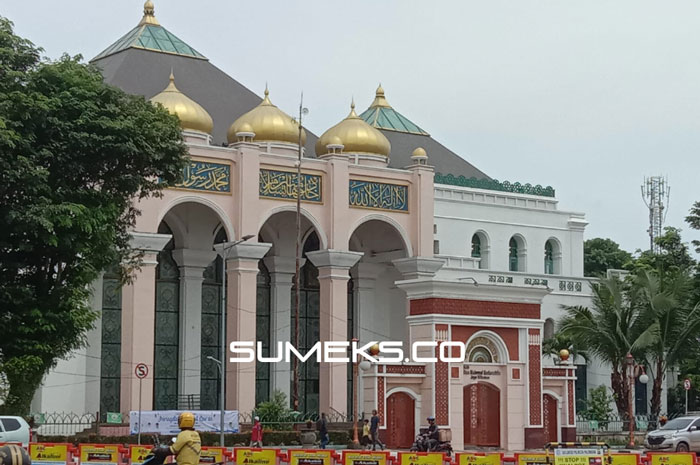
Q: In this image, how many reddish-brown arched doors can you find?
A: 3